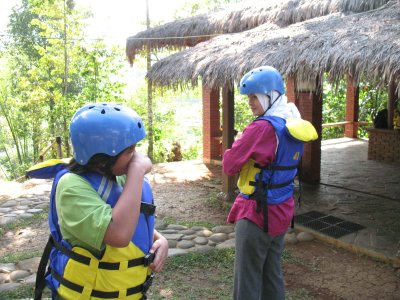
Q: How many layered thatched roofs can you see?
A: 2